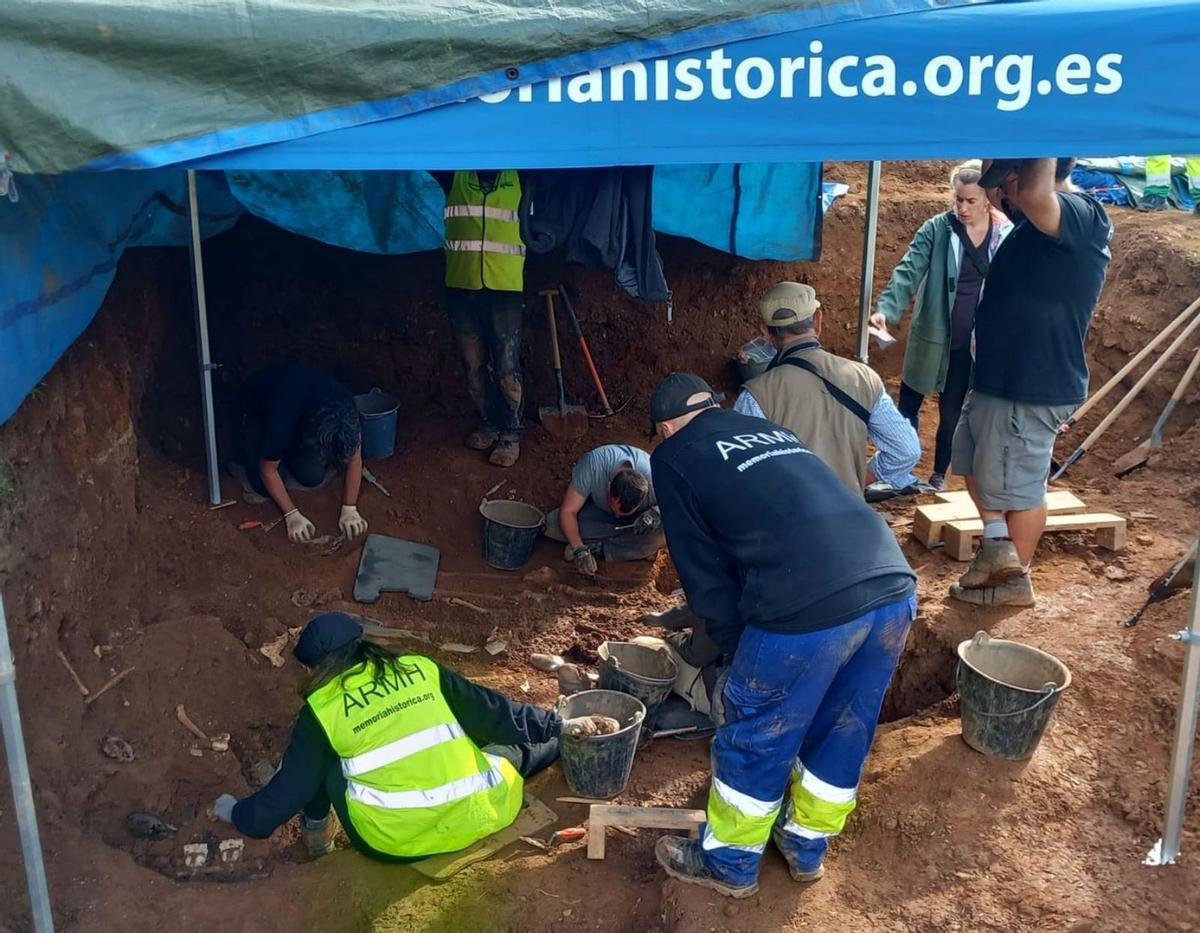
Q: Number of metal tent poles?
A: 4